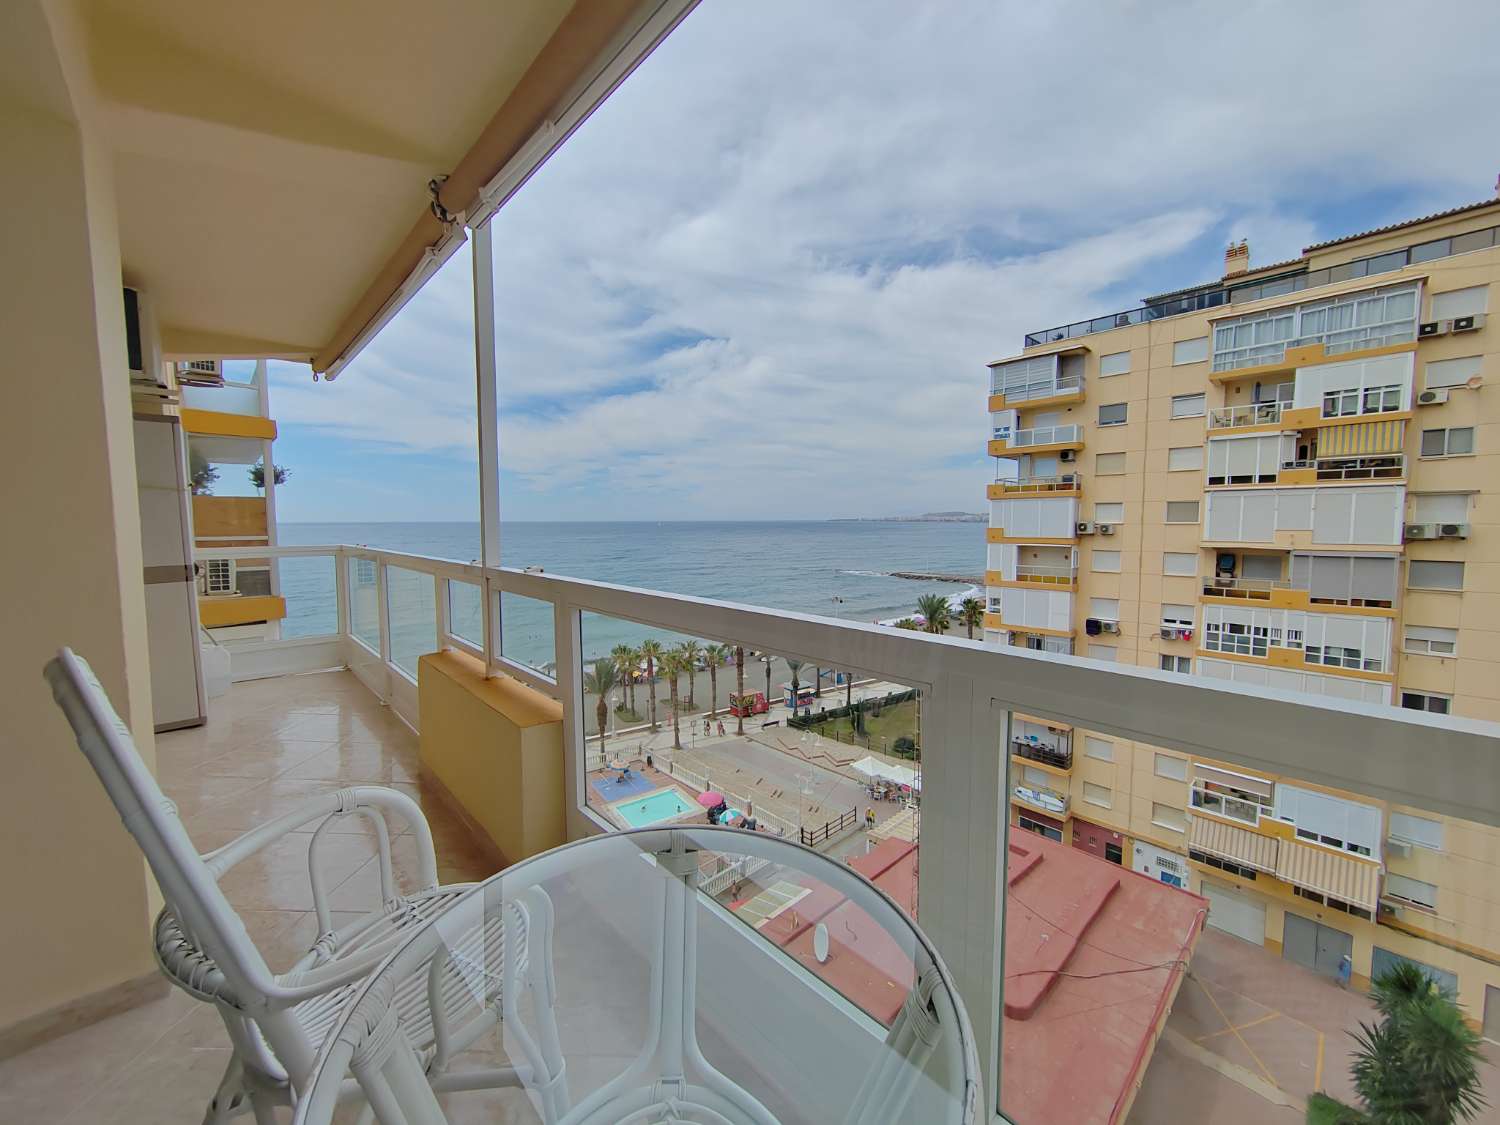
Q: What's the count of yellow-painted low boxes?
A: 1